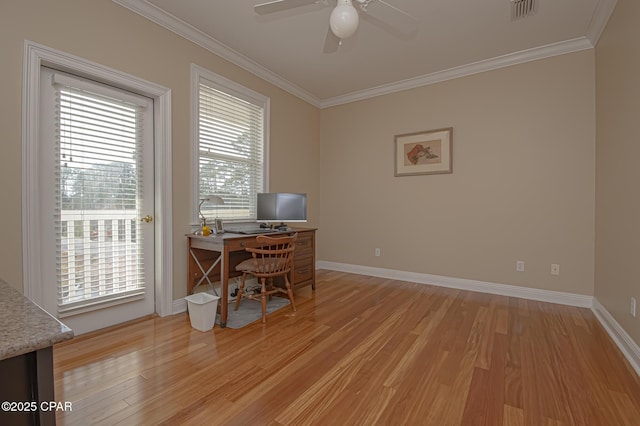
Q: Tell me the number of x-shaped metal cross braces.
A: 1